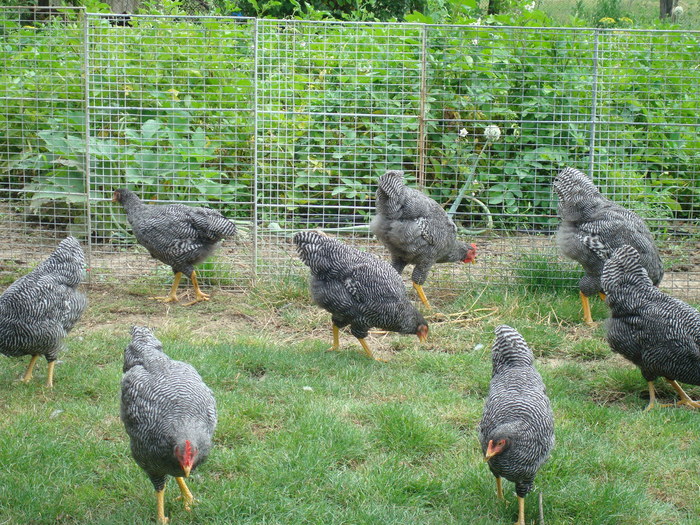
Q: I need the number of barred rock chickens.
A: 8